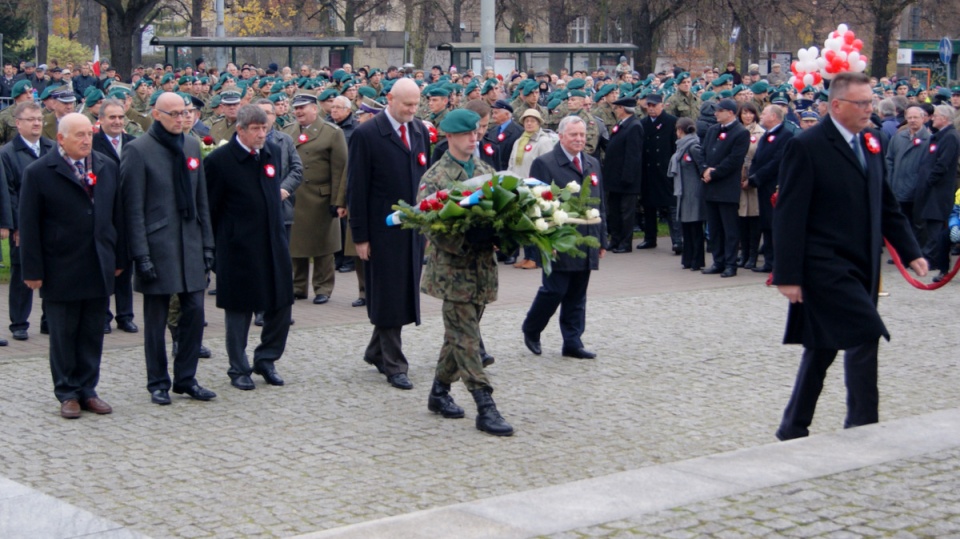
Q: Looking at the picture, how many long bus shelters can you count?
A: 2